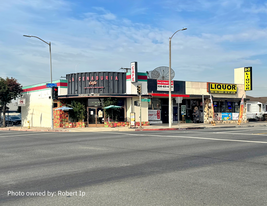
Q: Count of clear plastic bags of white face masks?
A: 0